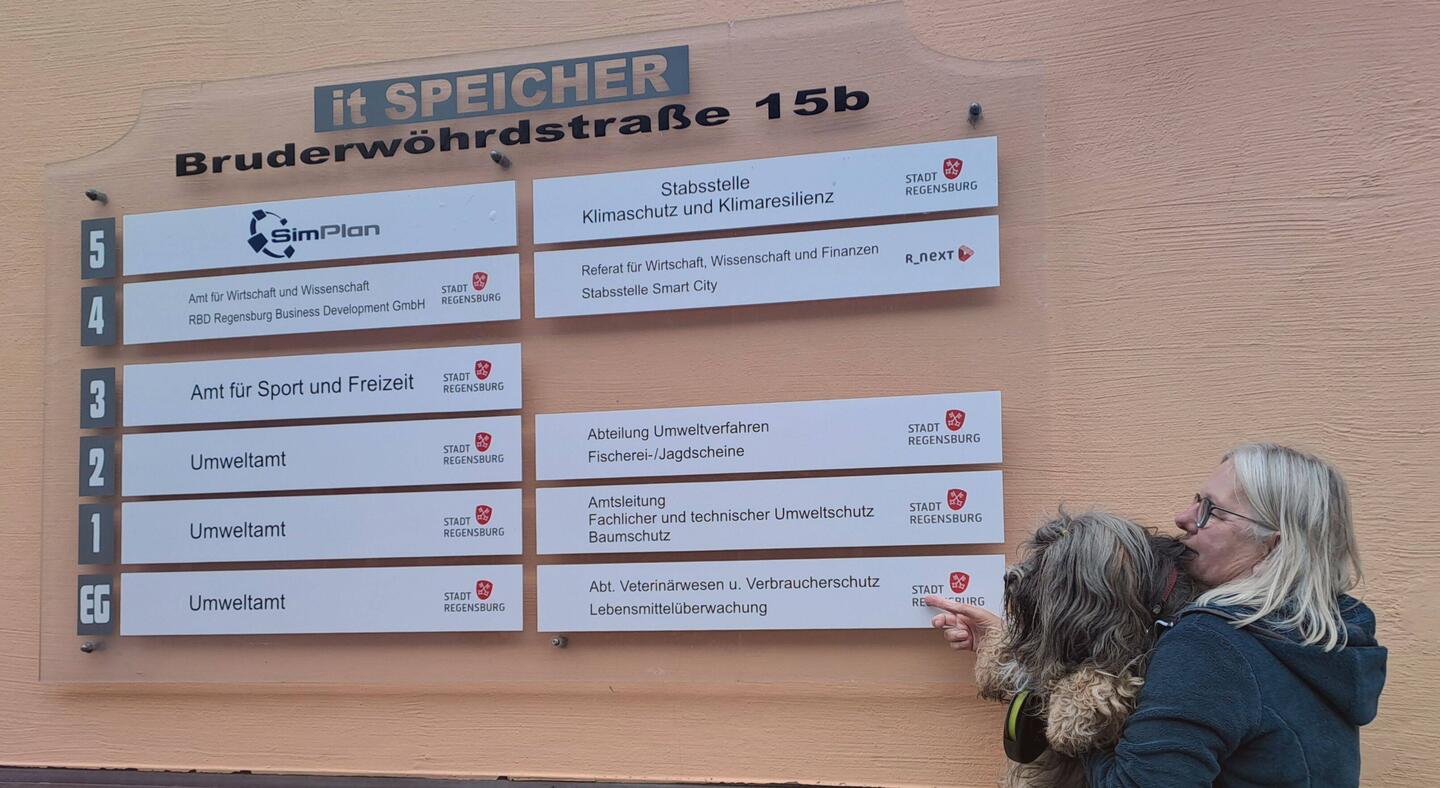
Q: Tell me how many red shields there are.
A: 9